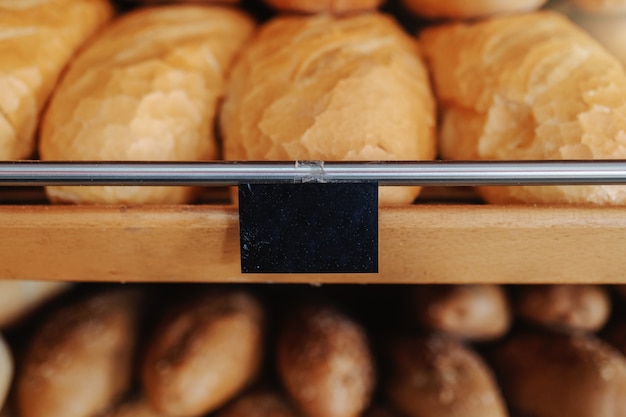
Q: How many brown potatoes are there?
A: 0